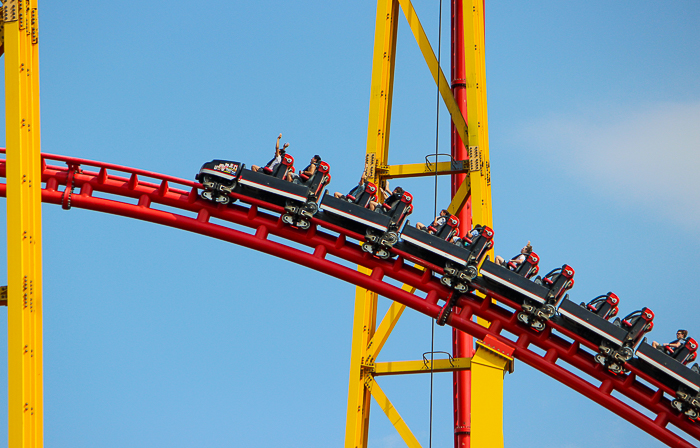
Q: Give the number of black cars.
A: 6